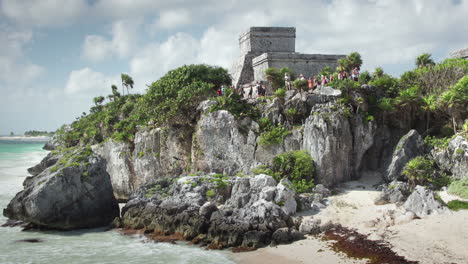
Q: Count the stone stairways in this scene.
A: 0